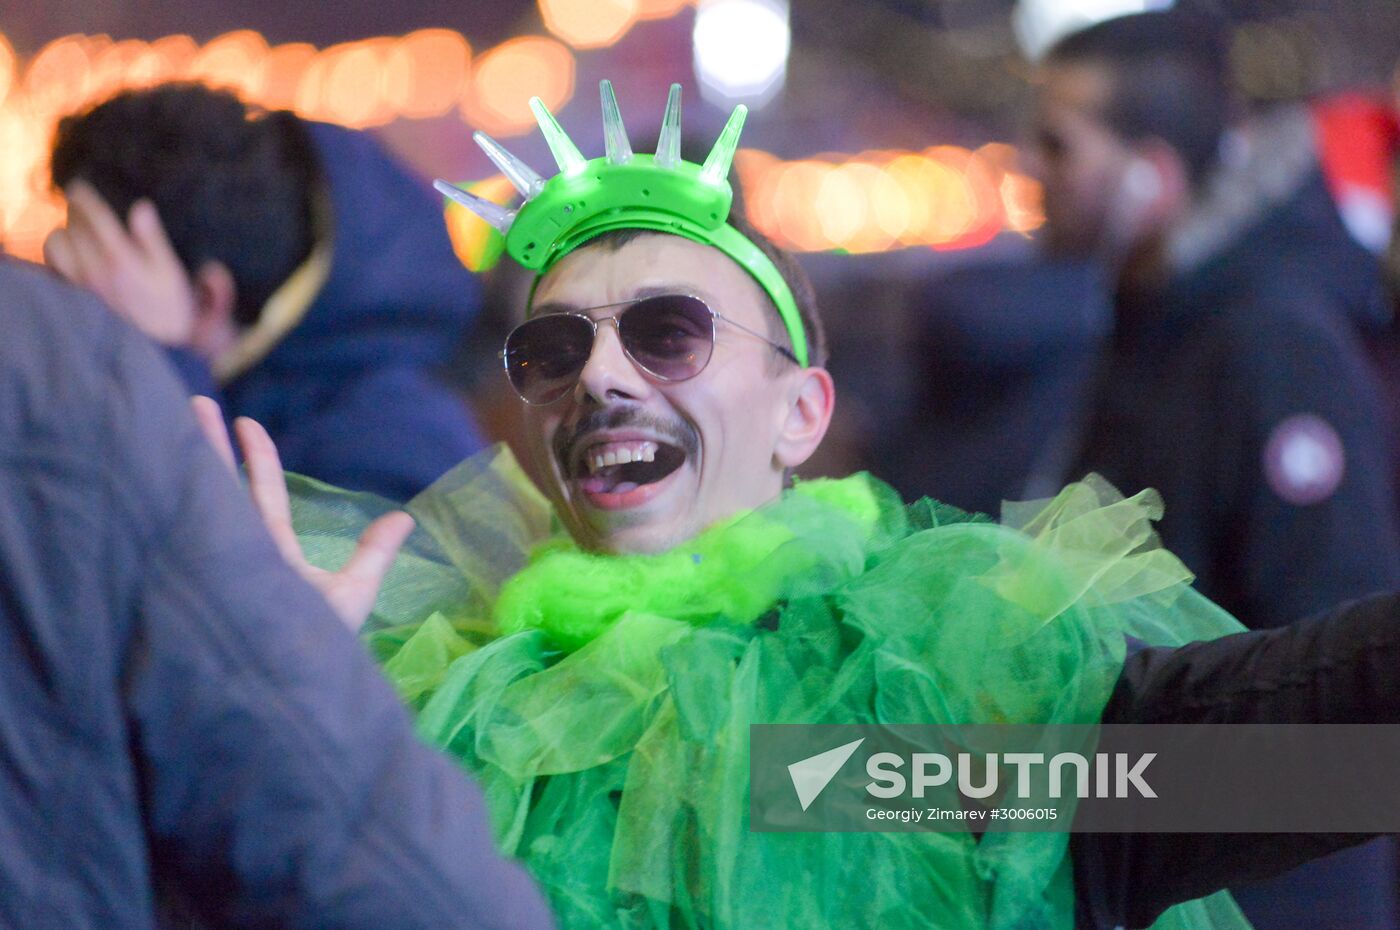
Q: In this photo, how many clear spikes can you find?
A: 4